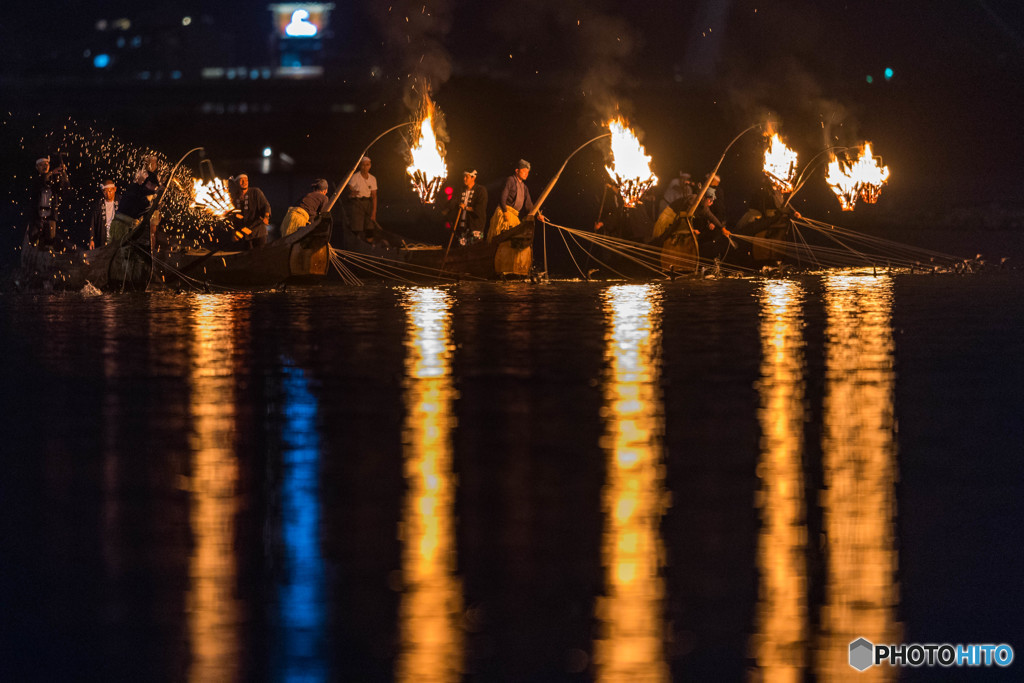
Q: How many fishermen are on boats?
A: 13